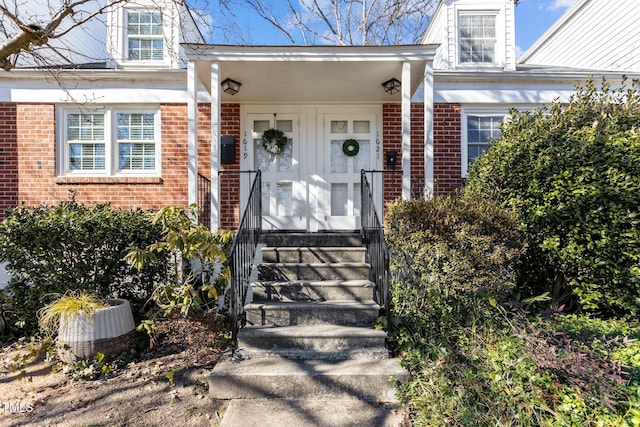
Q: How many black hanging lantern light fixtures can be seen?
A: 2